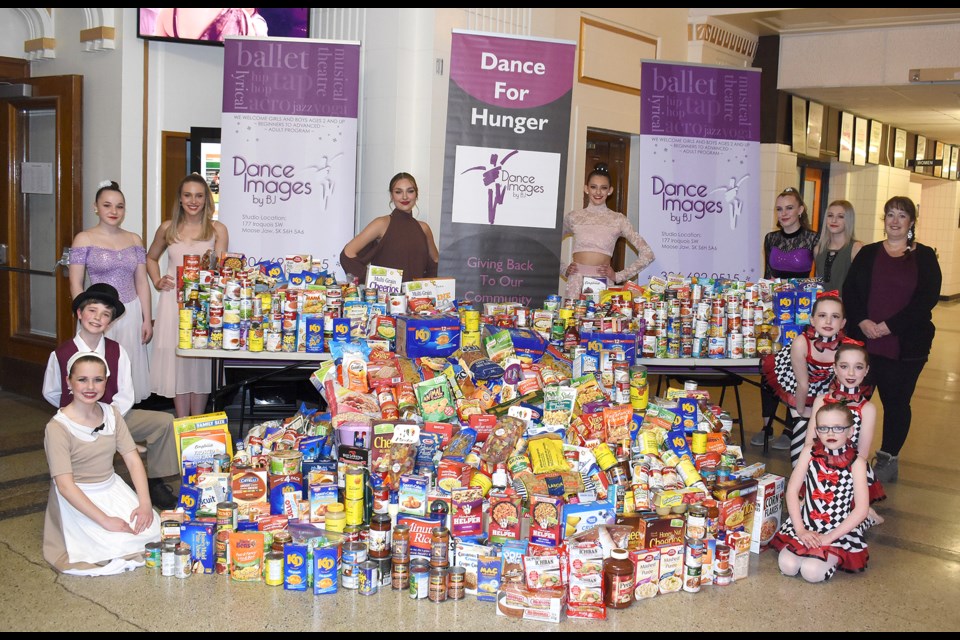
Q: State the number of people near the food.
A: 12